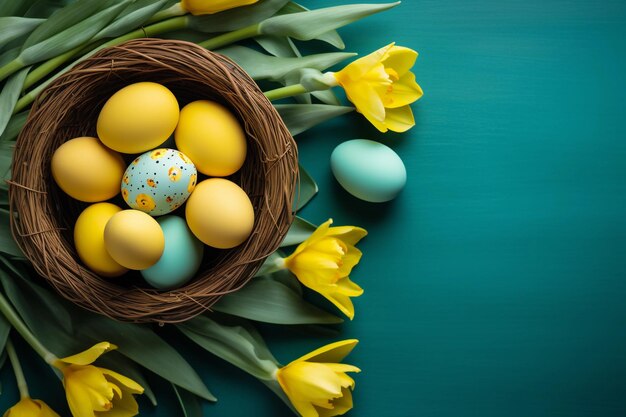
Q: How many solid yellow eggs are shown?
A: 6